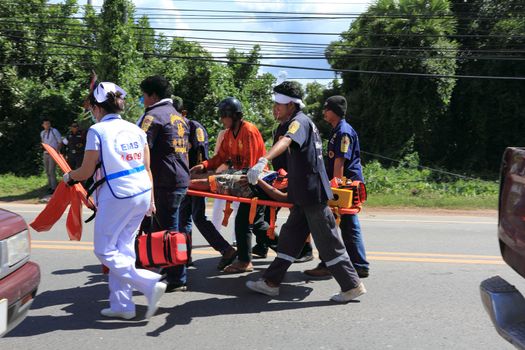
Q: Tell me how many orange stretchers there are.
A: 1